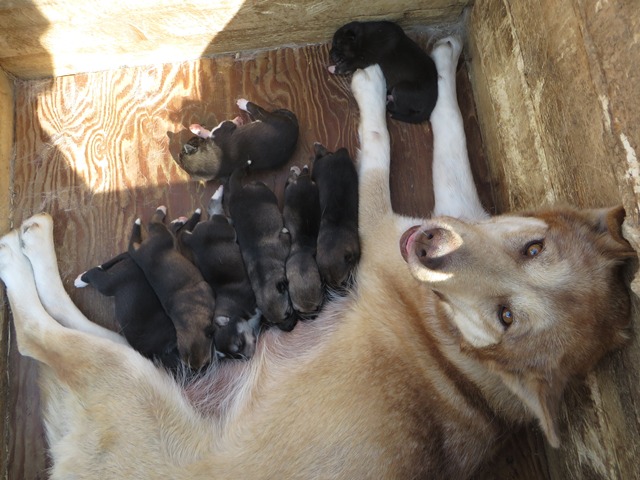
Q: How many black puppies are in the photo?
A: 8